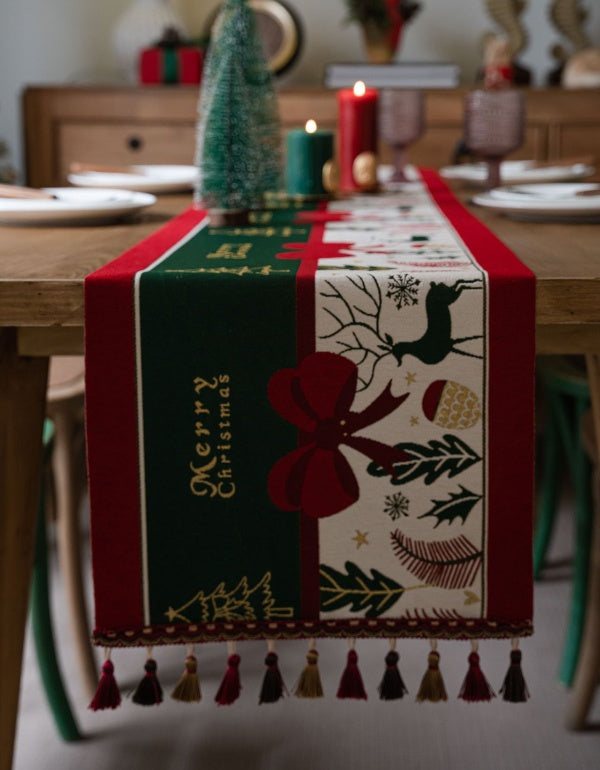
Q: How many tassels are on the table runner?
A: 11